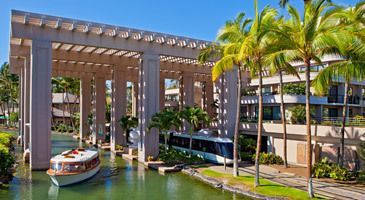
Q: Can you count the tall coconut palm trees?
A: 5